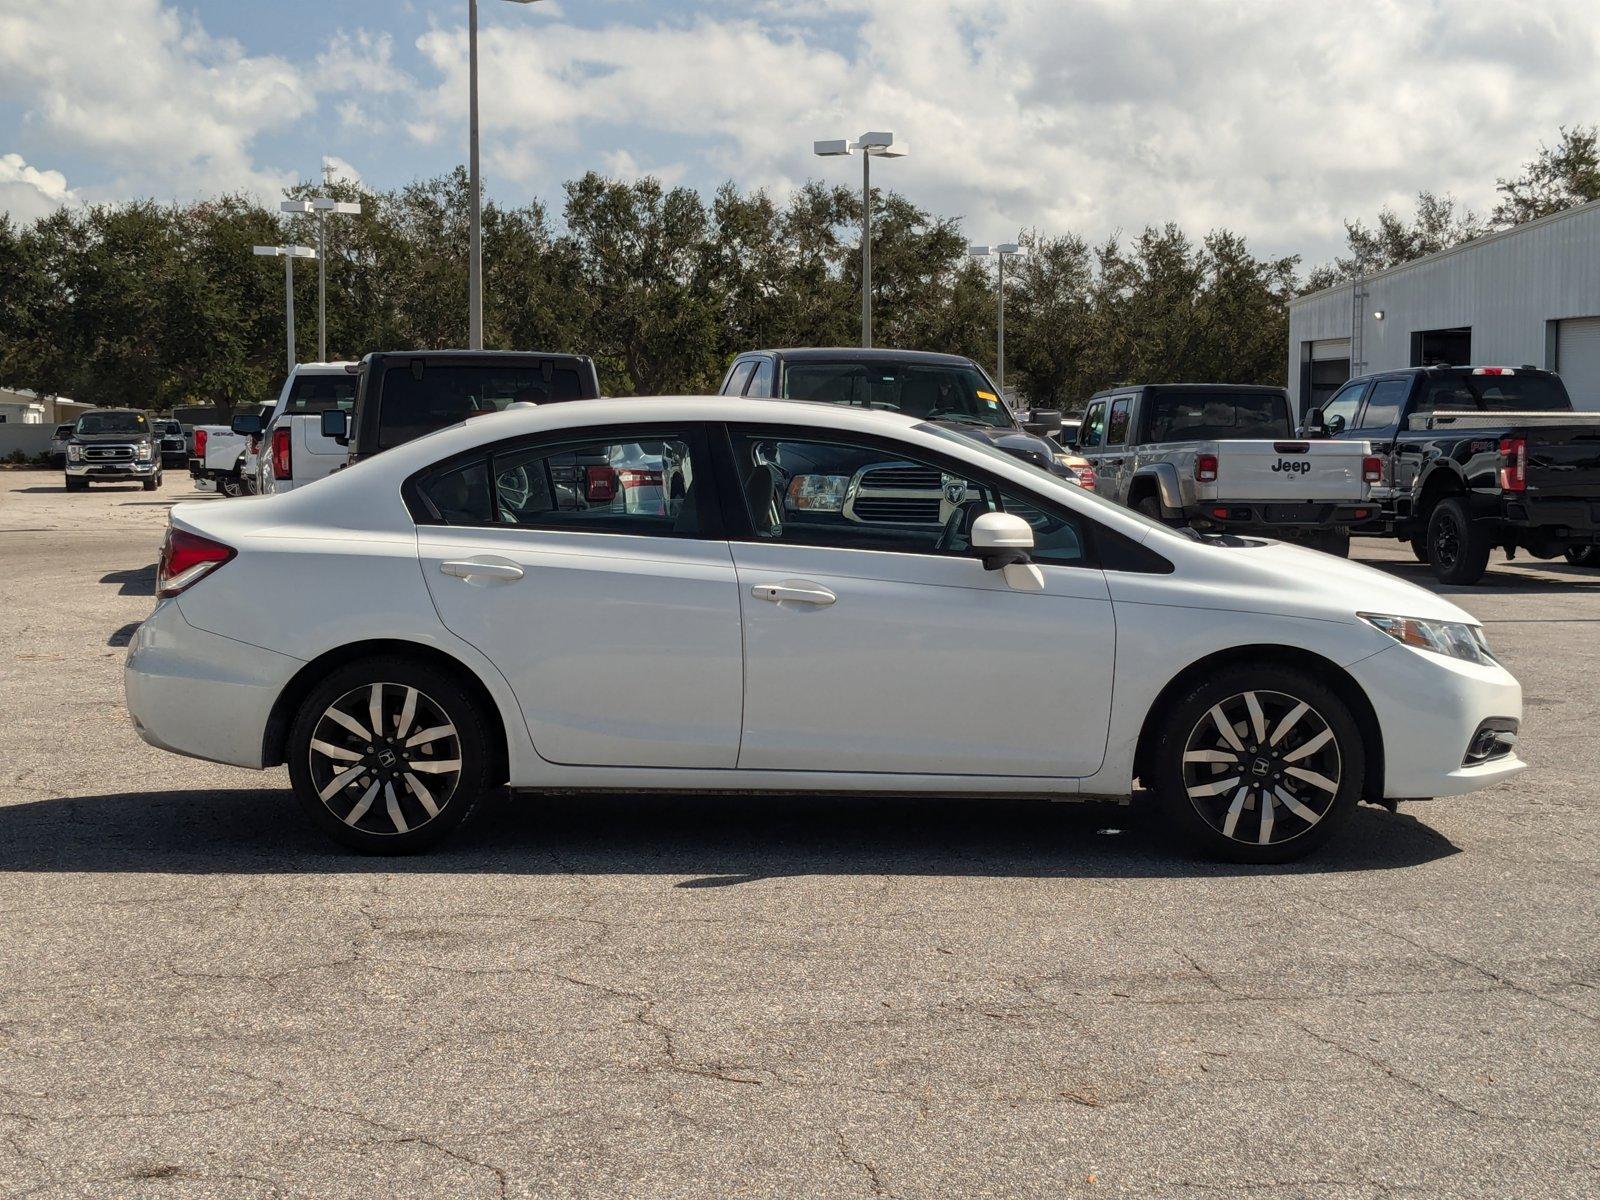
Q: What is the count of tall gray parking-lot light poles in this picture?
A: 5